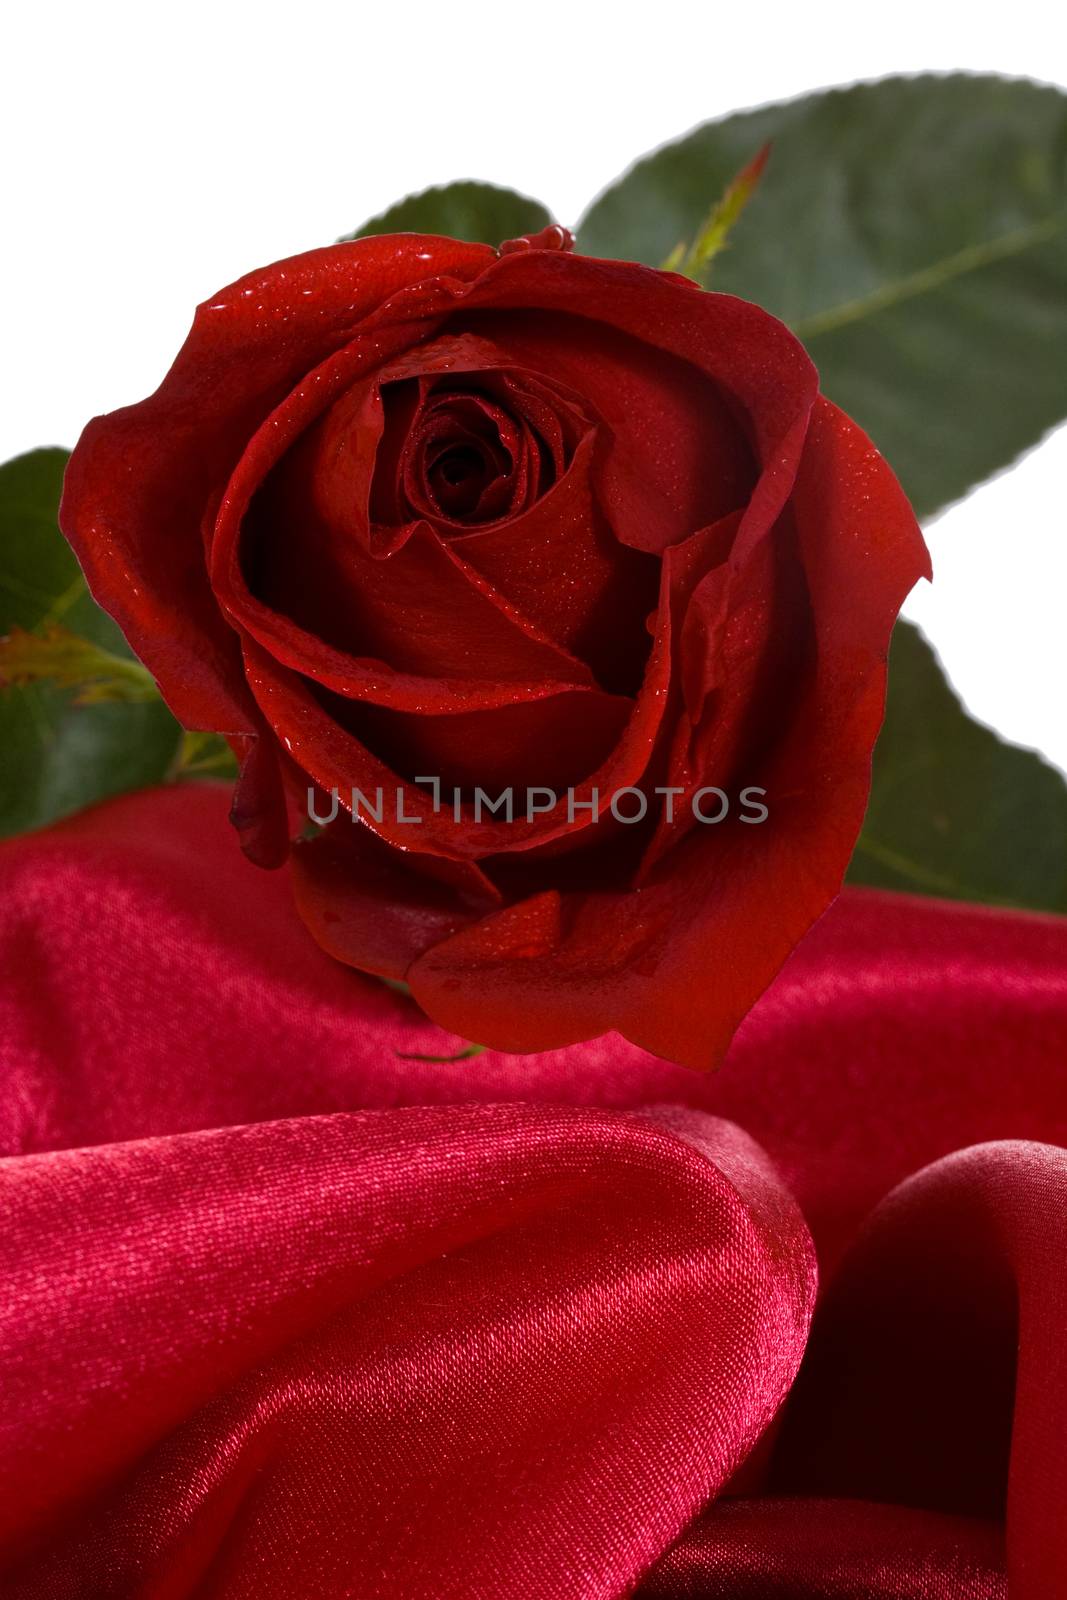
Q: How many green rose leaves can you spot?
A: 4